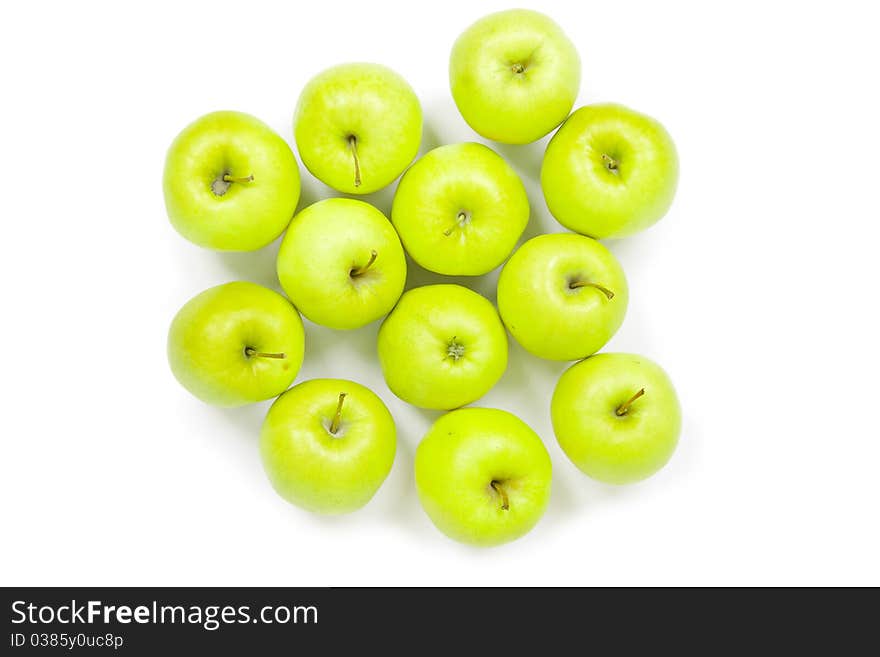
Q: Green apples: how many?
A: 12